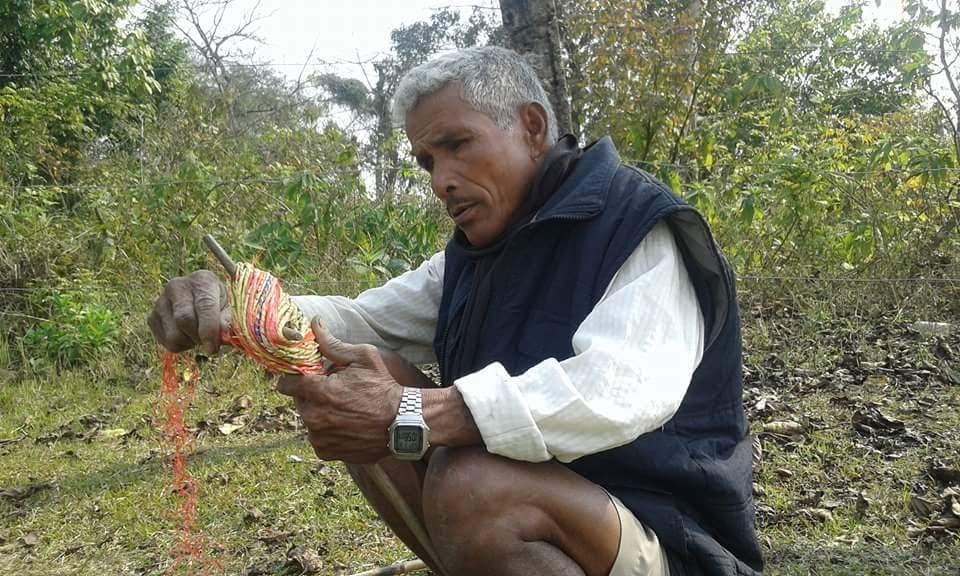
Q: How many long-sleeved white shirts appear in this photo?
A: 1